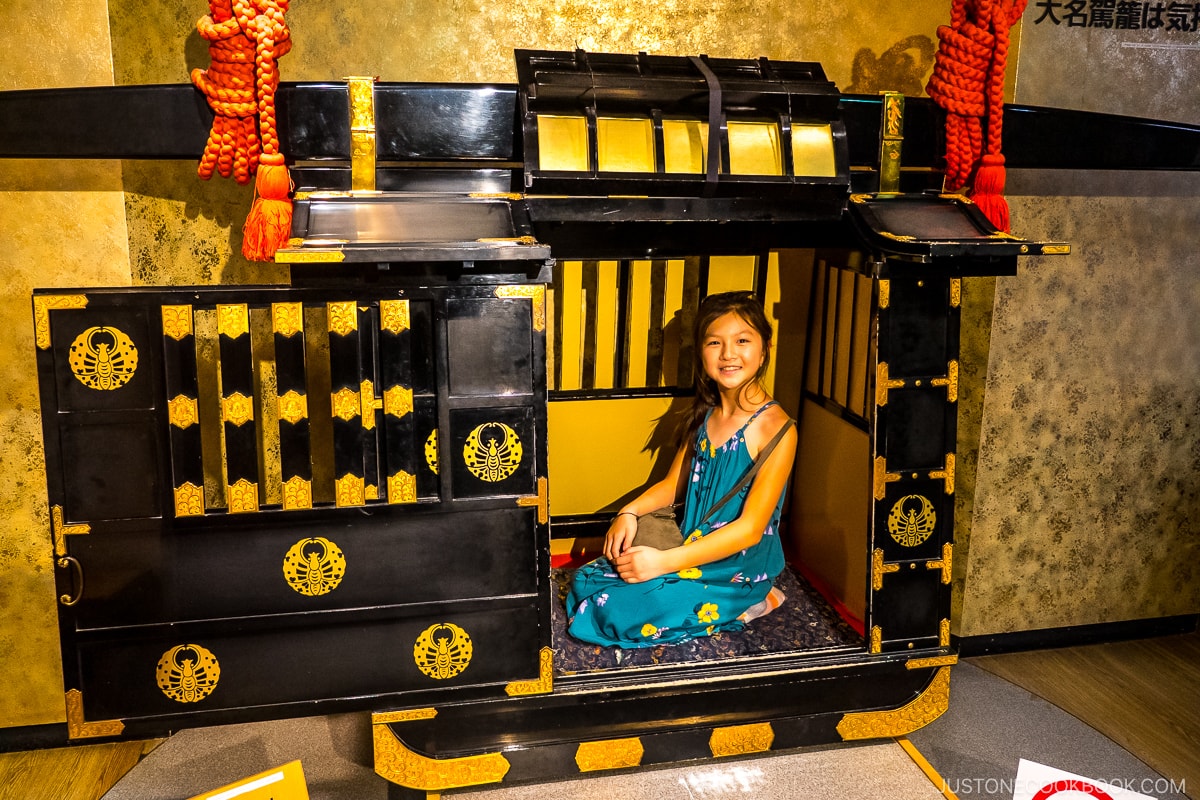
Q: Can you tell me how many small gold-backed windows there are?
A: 5